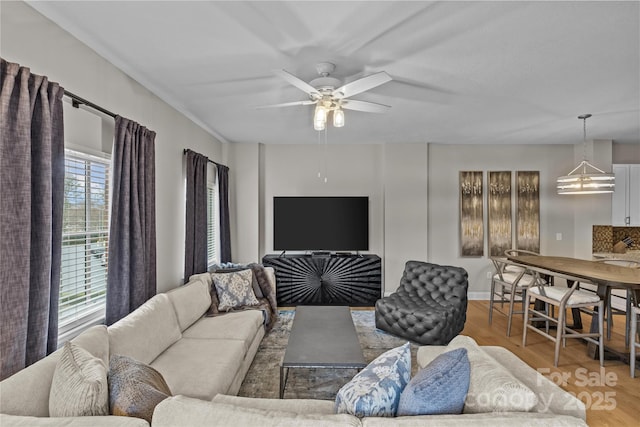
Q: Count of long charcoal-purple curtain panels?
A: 4